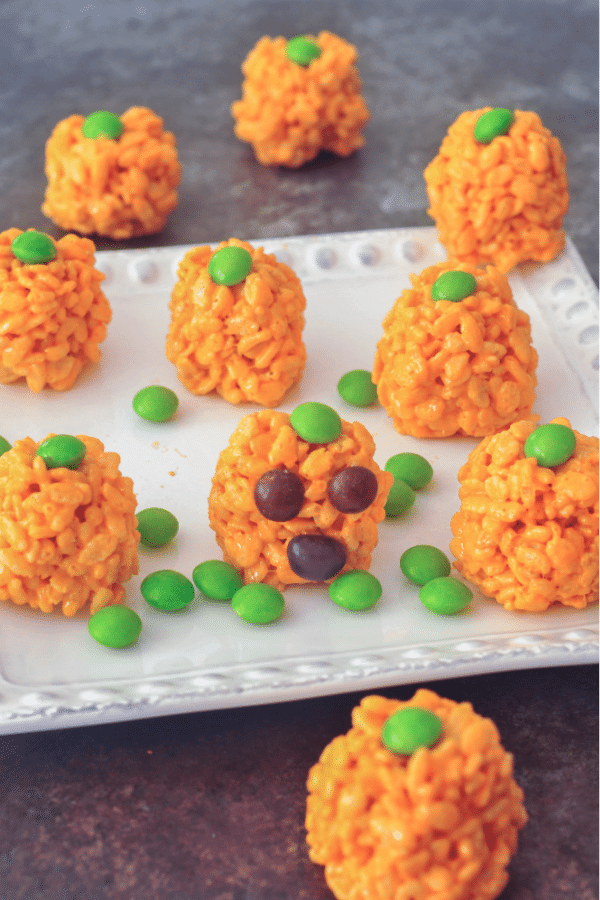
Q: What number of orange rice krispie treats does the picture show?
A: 10